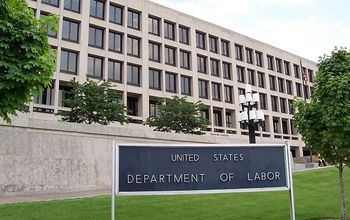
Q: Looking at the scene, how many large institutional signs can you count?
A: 1